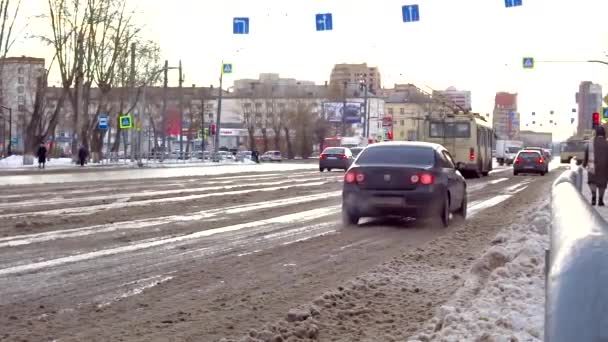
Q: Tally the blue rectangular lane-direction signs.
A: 4